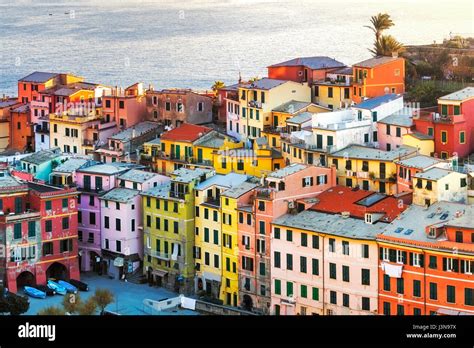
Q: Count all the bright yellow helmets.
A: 0